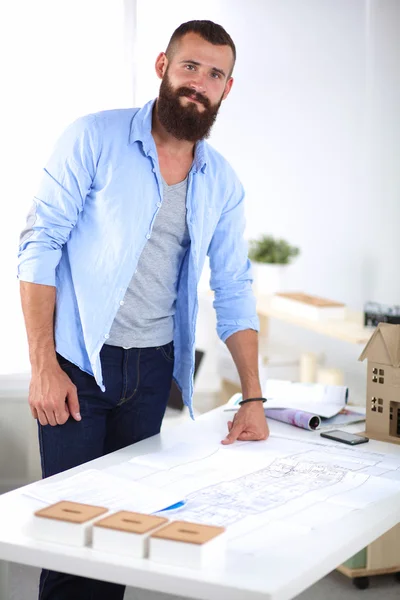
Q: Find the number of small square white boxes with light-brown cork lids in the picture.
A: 3